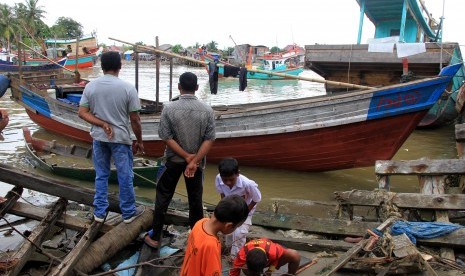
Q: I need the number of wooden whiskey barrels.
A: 0